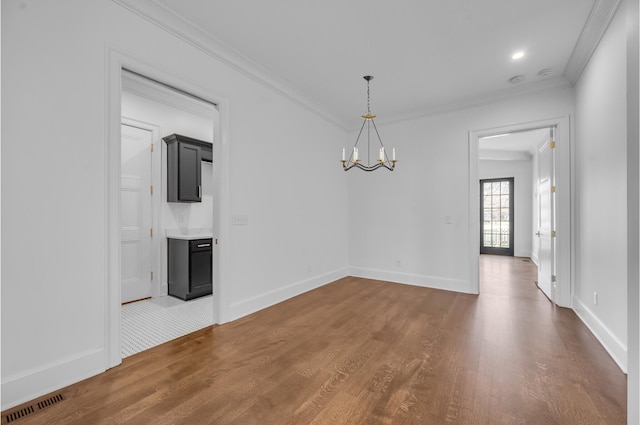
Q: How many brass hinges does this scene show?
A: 8